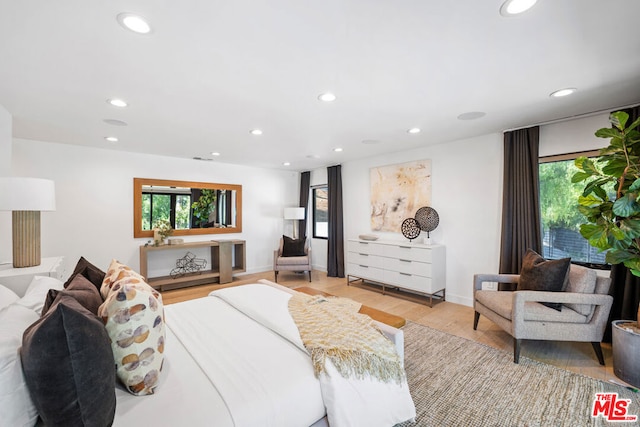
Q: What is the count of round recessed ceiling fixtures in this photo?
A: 11